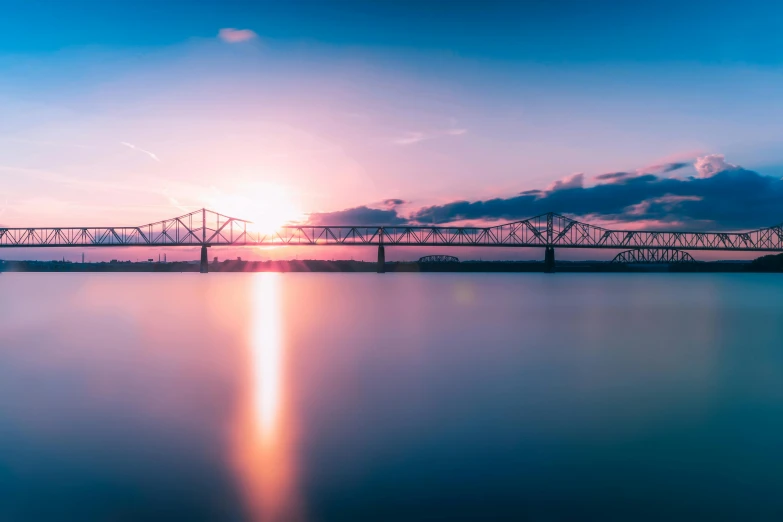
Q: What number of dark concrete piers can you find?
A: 3